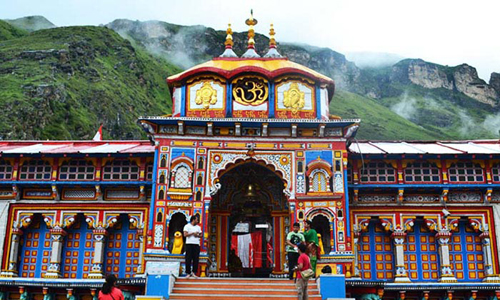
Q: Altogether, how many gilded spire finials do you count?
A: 3